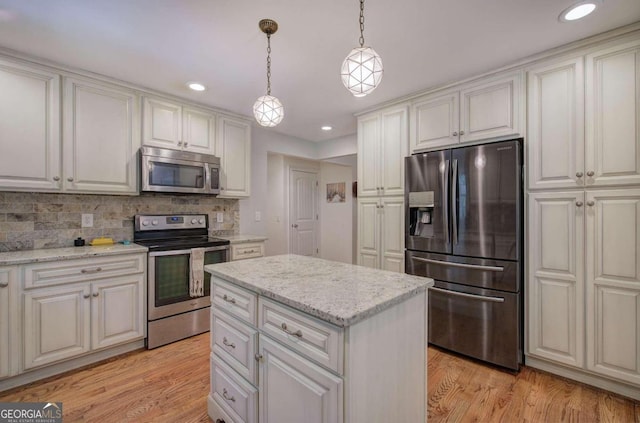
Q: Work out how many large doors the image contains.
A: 1